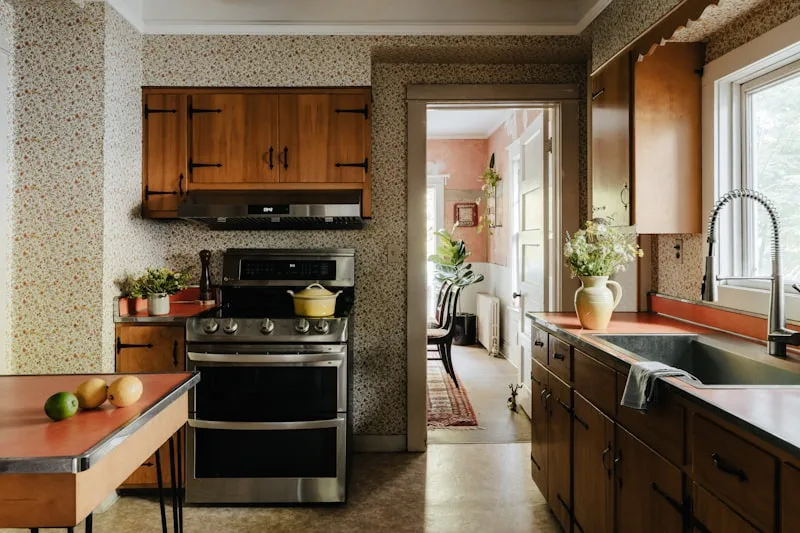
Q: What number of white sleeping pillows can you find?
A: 0